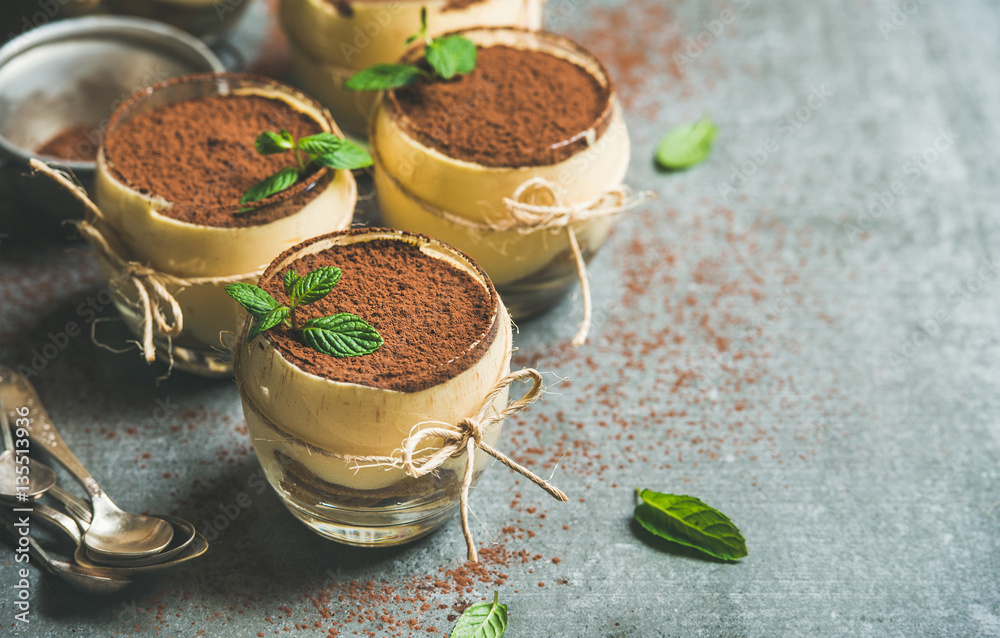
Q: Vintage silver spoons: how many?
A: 5